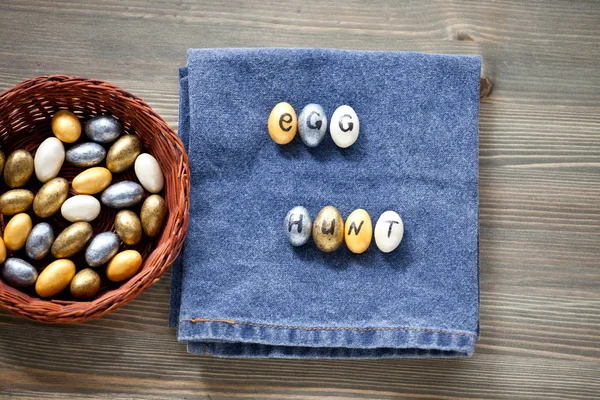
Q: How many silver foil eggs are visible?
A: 8